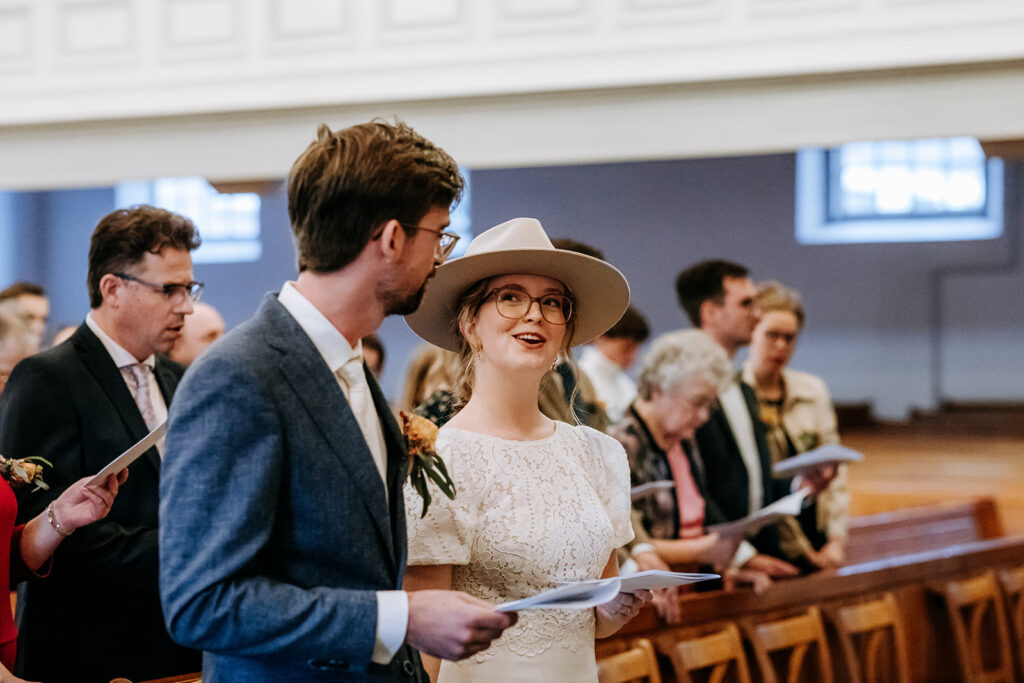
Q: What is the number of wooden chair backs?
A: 6